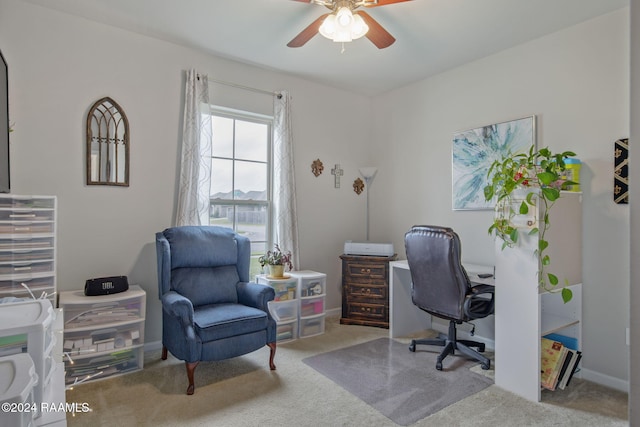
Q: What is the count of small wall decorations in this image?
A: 3